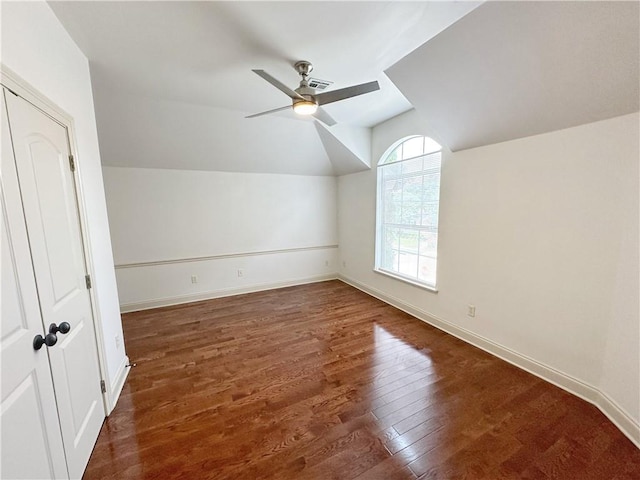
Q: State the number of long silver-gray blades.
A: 4